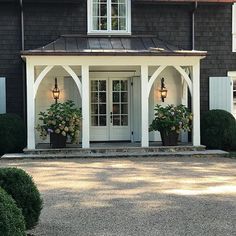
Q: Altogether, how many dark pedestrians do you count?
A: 0